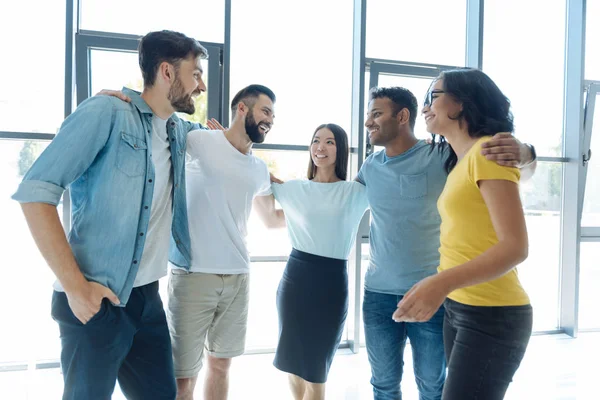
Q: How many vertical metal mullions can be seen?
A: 5